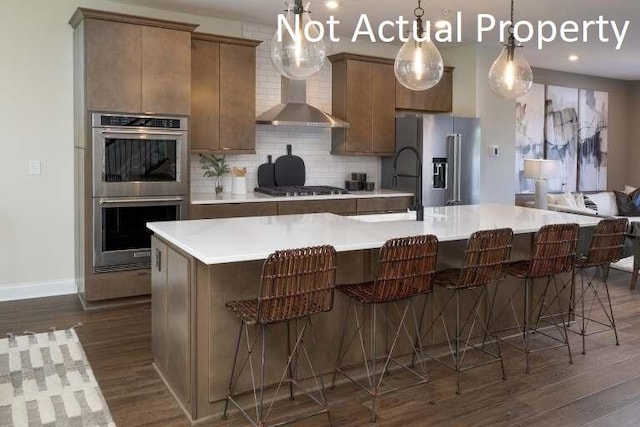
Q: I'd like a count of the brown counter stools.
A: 5